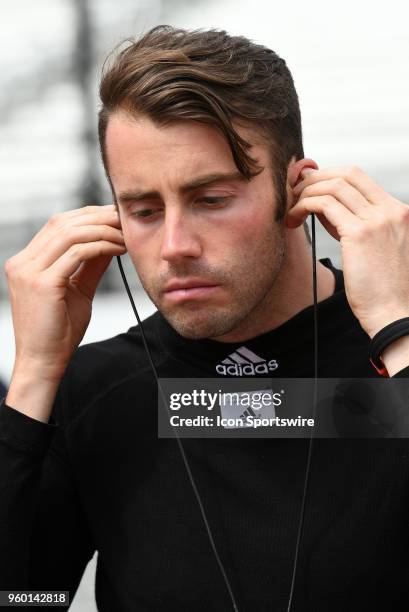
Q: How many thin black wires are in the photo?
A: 2